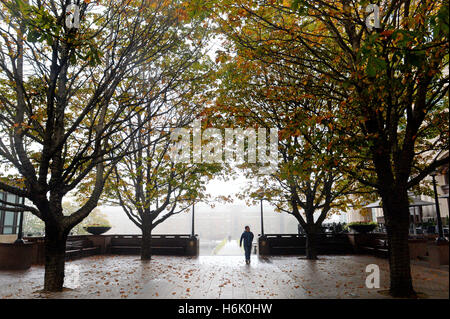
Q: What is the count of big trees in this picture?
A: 4